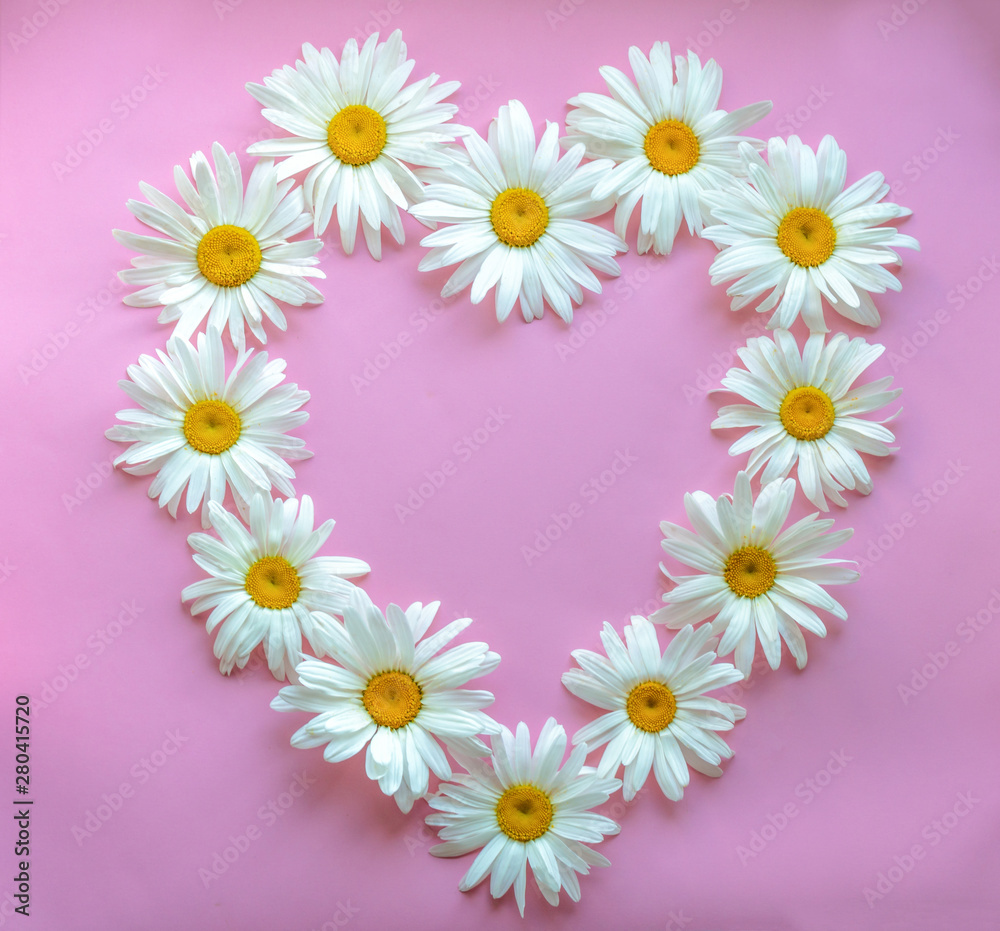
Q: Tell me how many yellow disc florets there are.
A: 12